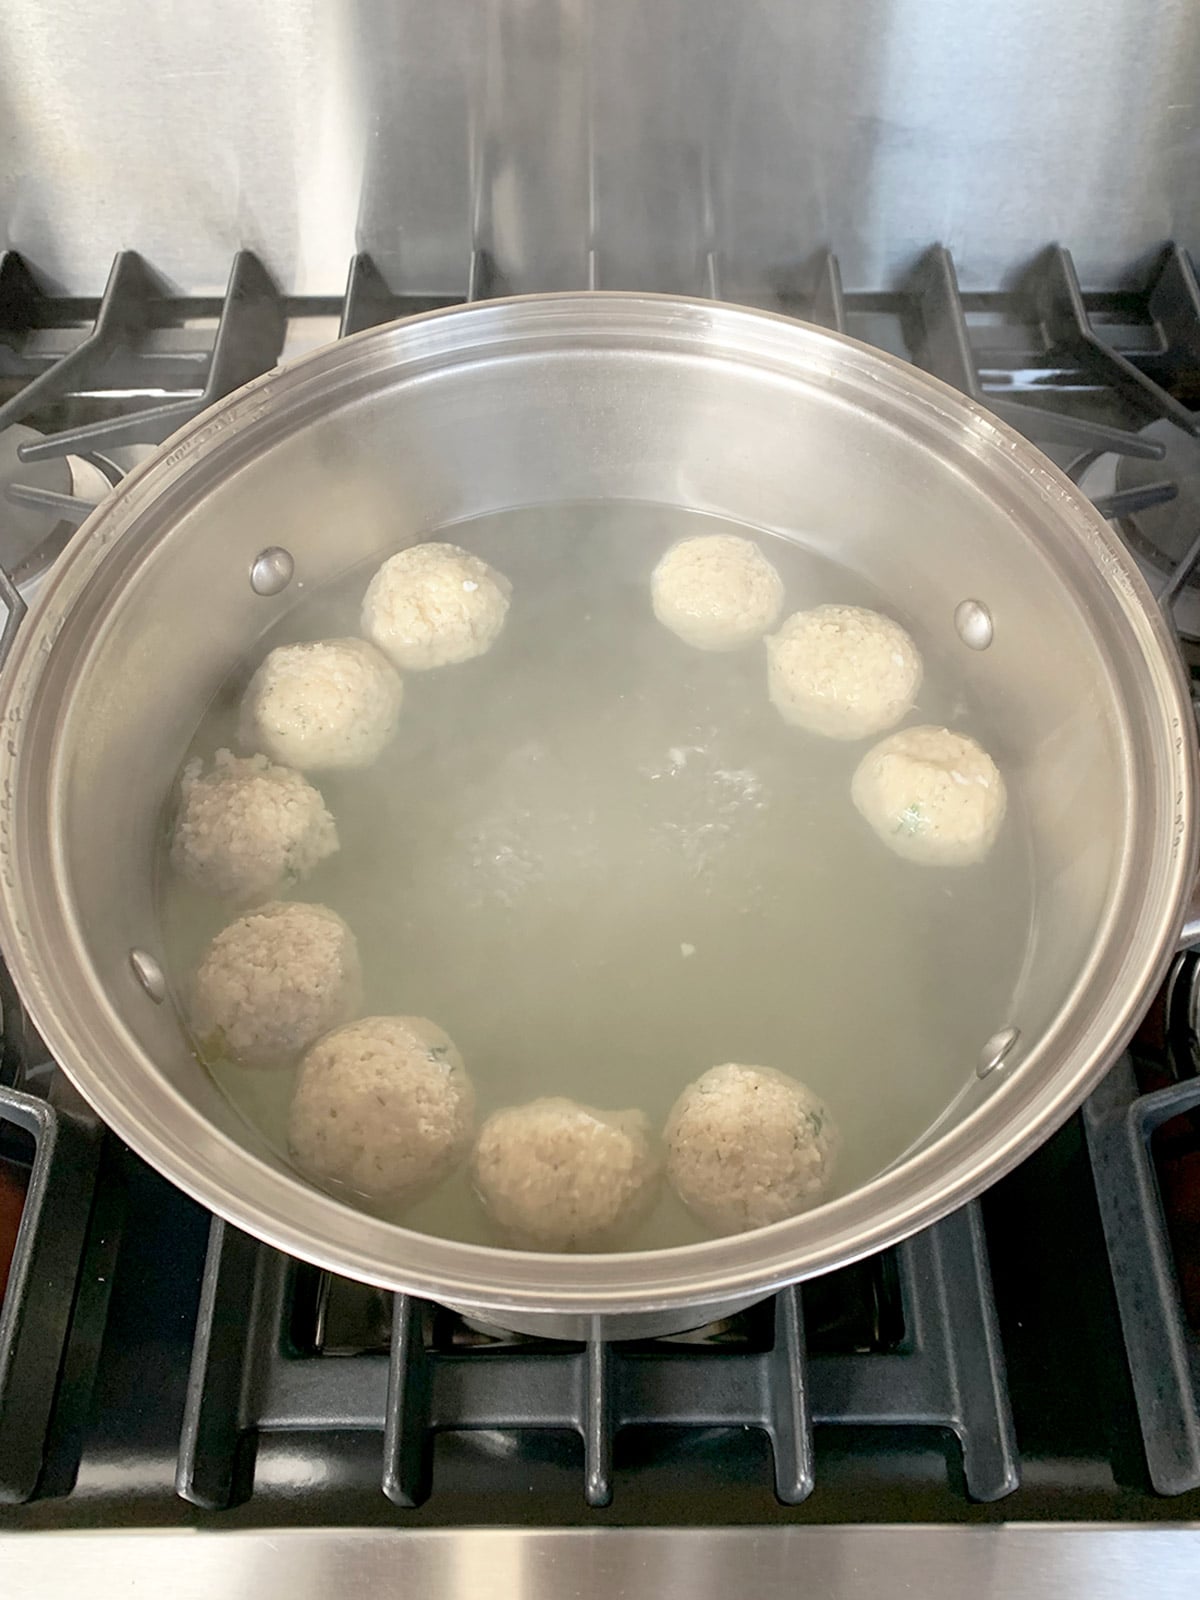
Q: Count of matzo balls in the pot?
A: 10